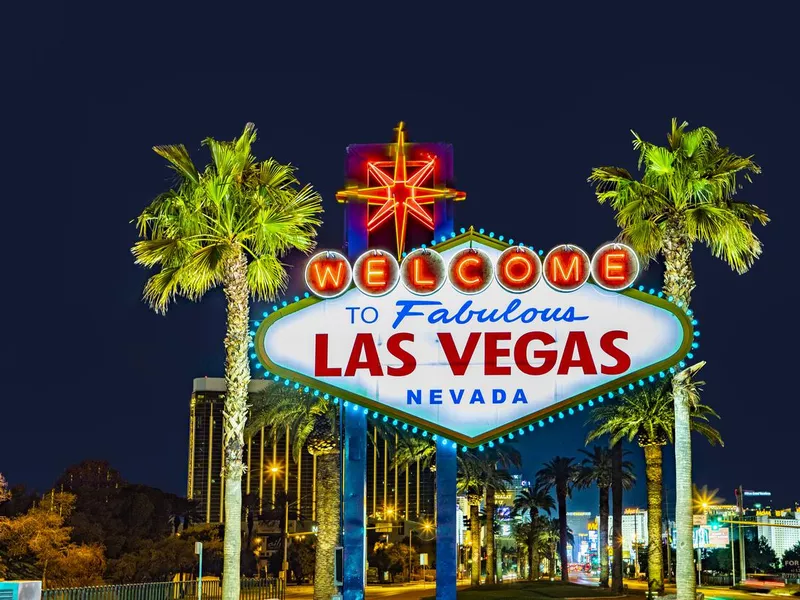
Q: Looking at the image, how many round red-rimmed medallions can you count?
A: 7